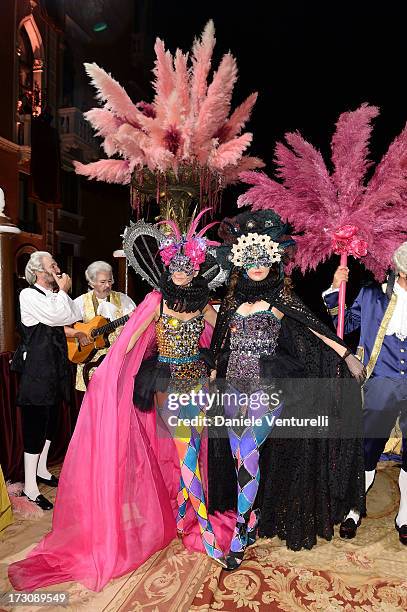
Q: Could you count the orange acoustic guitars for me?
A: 1